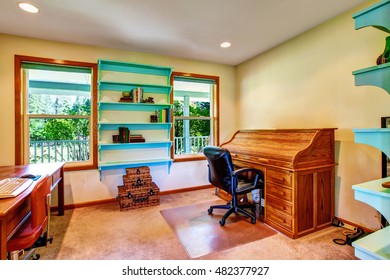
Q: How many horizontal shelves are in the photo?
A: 11